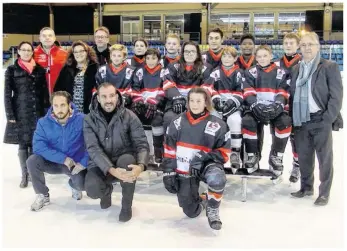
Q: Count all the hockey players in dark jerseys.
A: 11